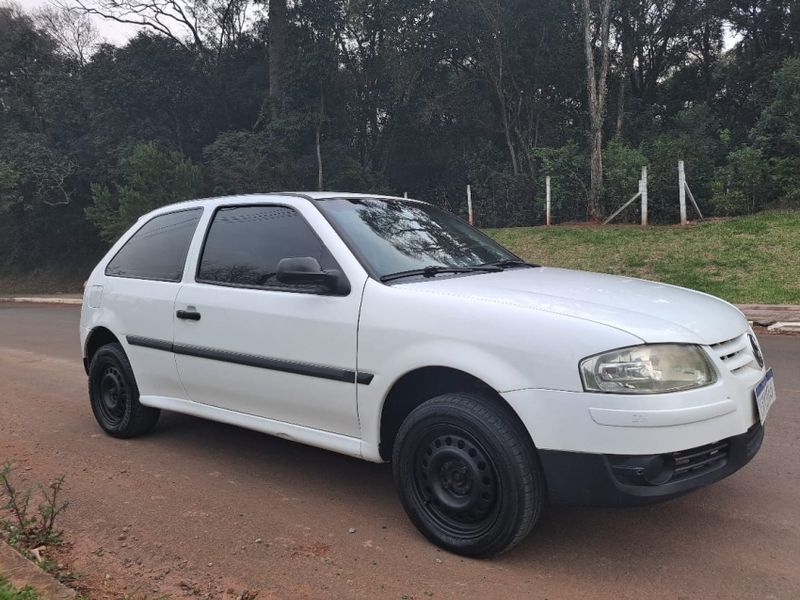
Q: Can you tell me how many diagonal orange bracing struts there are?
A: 0